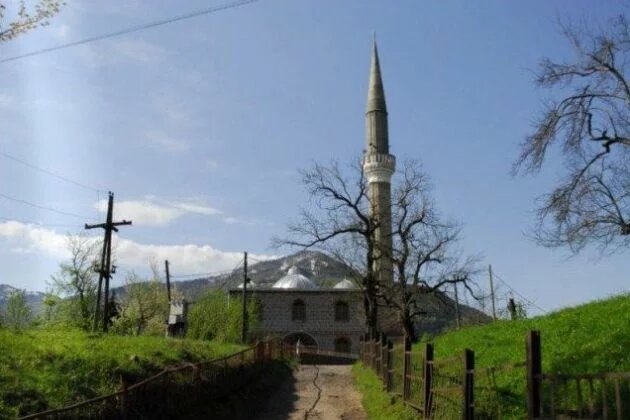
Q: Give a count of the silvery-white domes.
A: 3